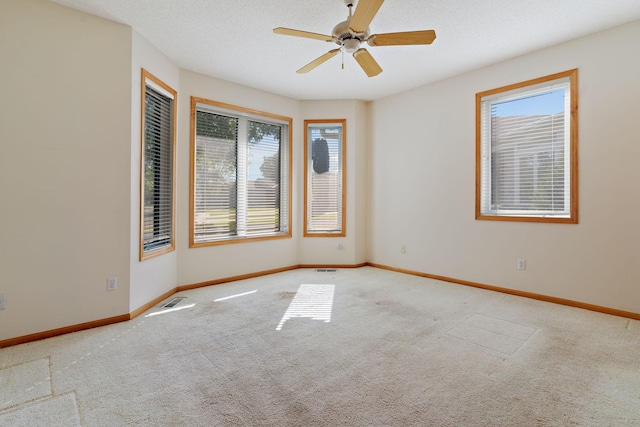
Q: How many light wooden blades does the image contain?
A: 5